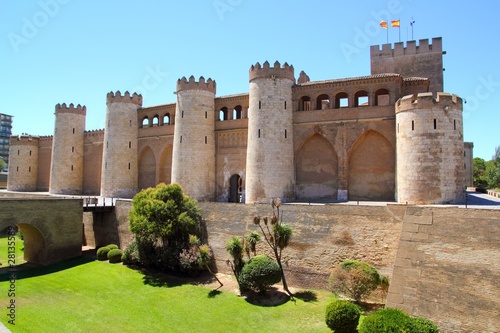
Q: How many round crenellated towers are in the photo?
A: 6